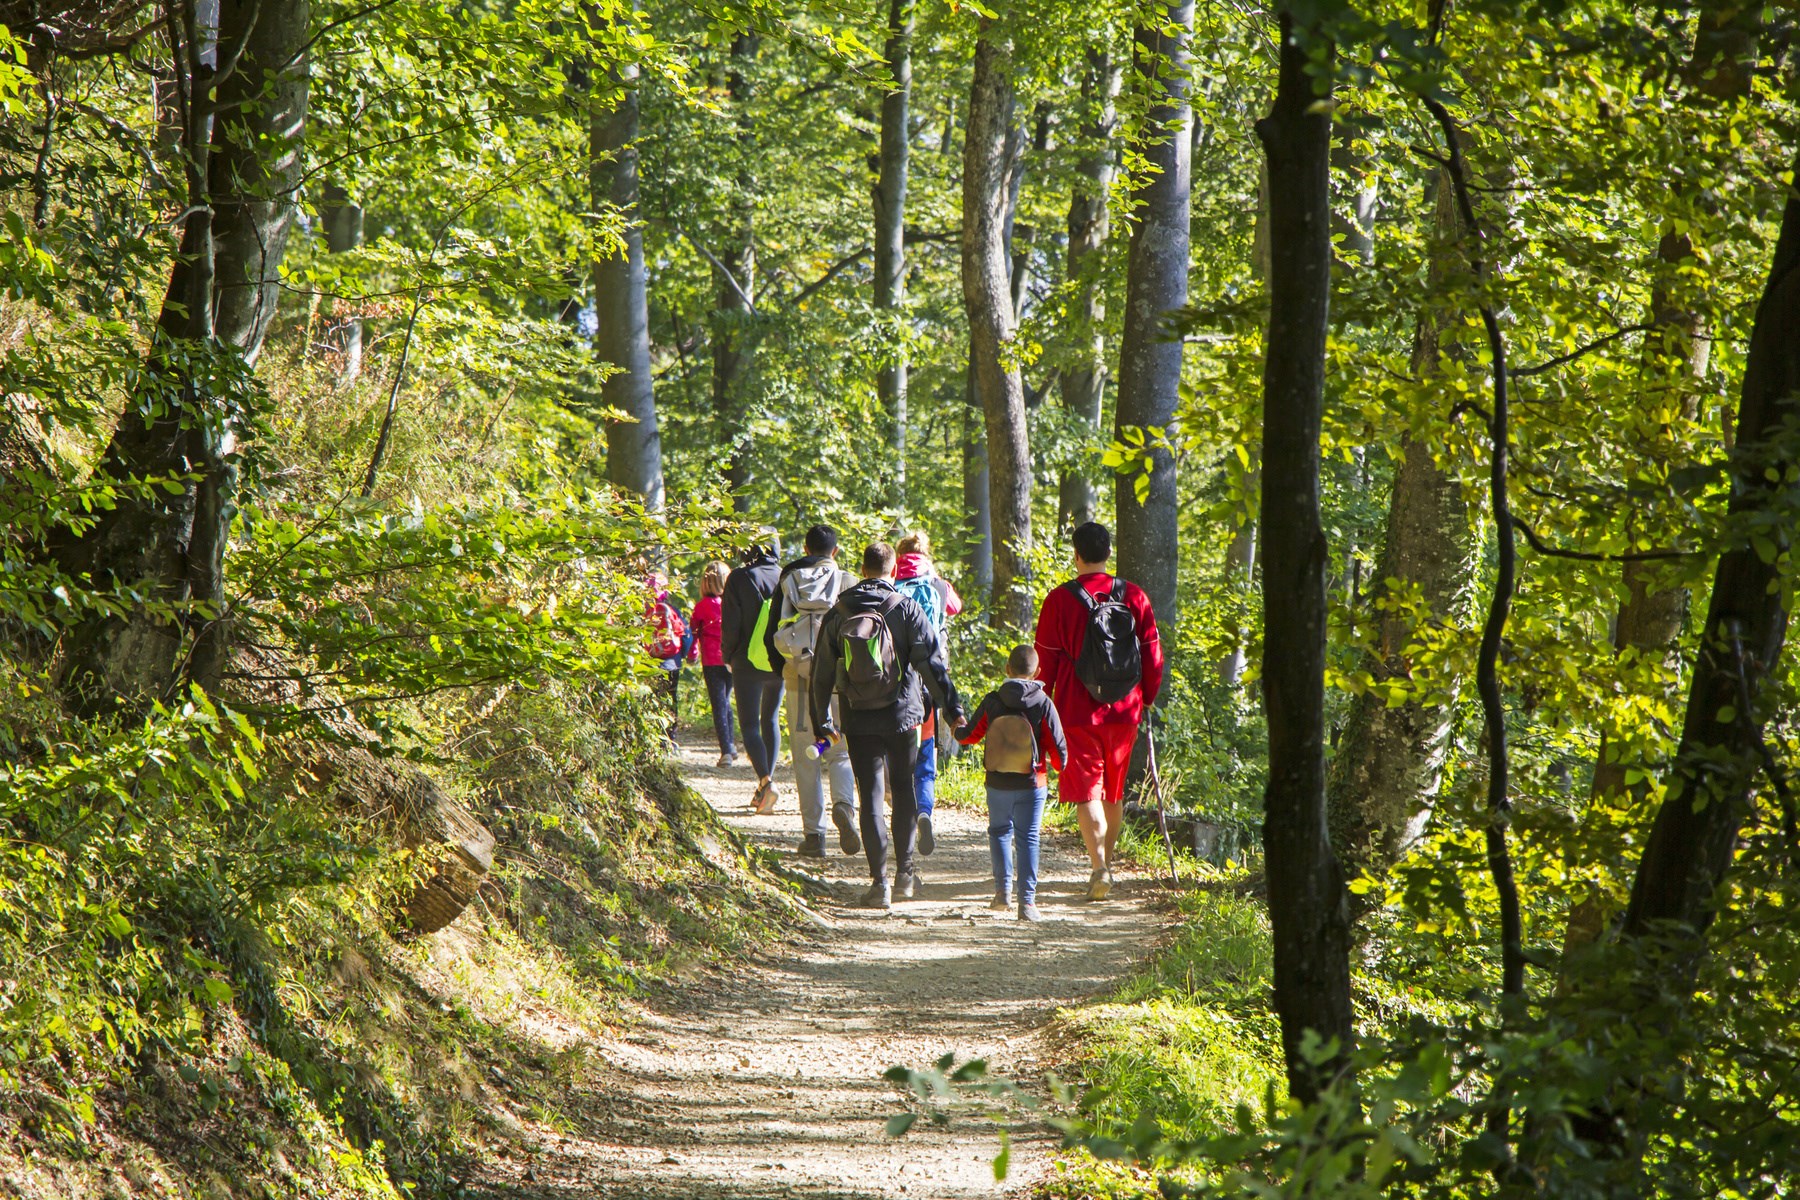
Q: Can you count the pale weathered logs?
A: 1